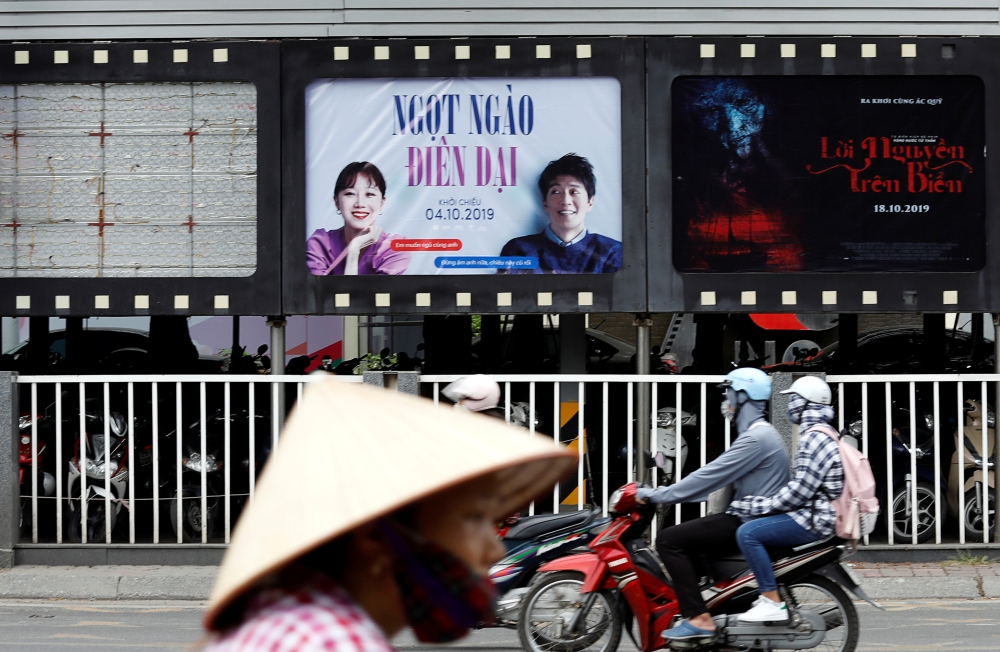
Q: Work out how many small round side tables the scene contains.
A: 0